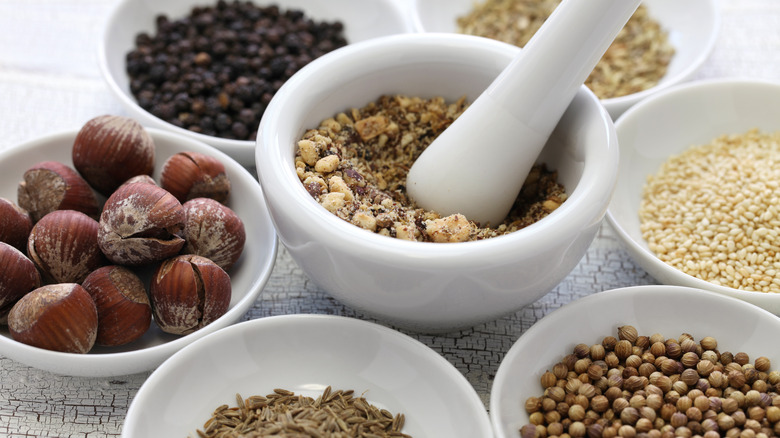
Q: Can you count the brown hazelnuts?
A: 12